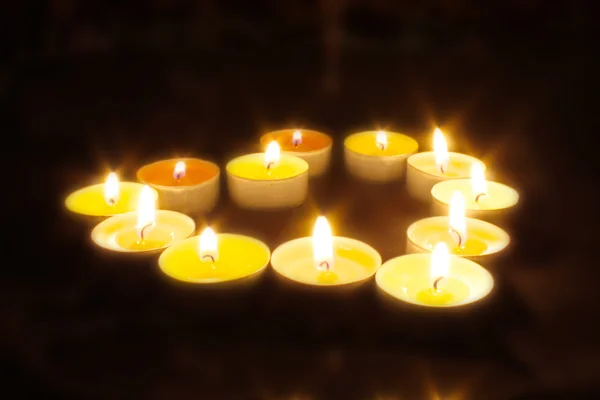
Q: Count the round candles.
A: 12